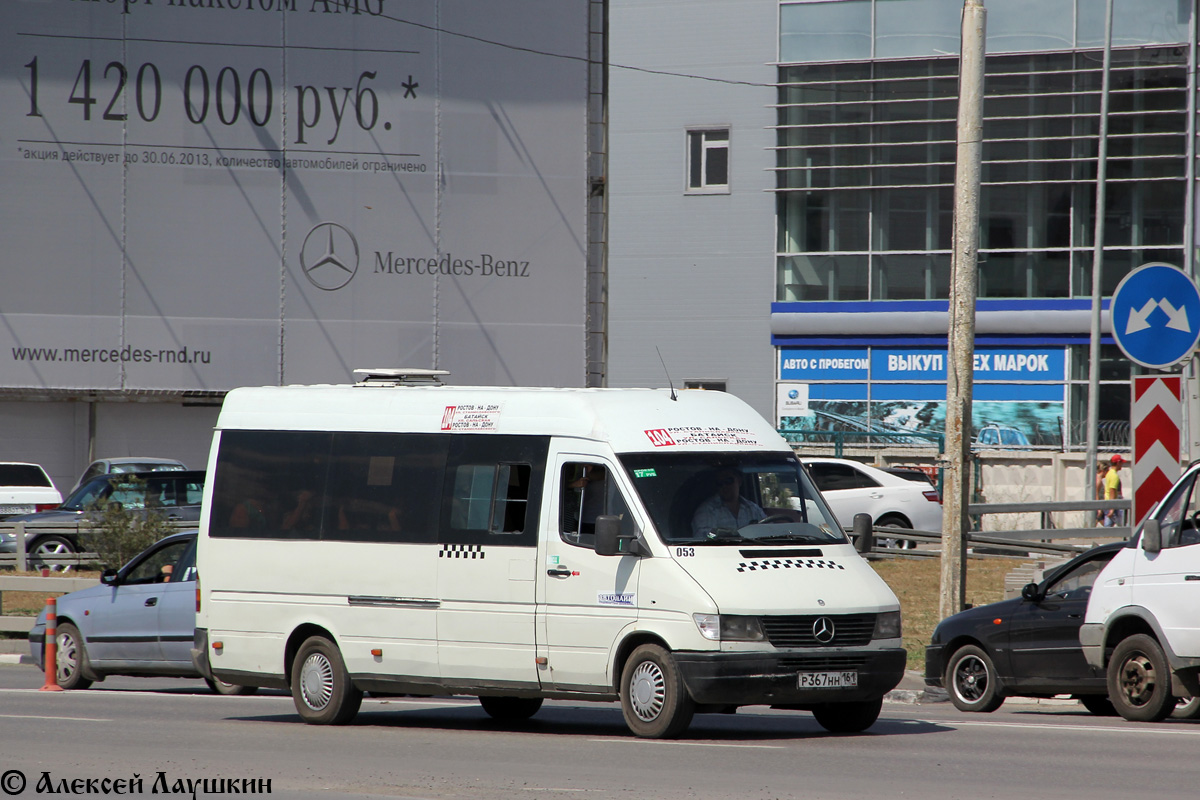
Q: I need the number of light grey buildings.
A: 1